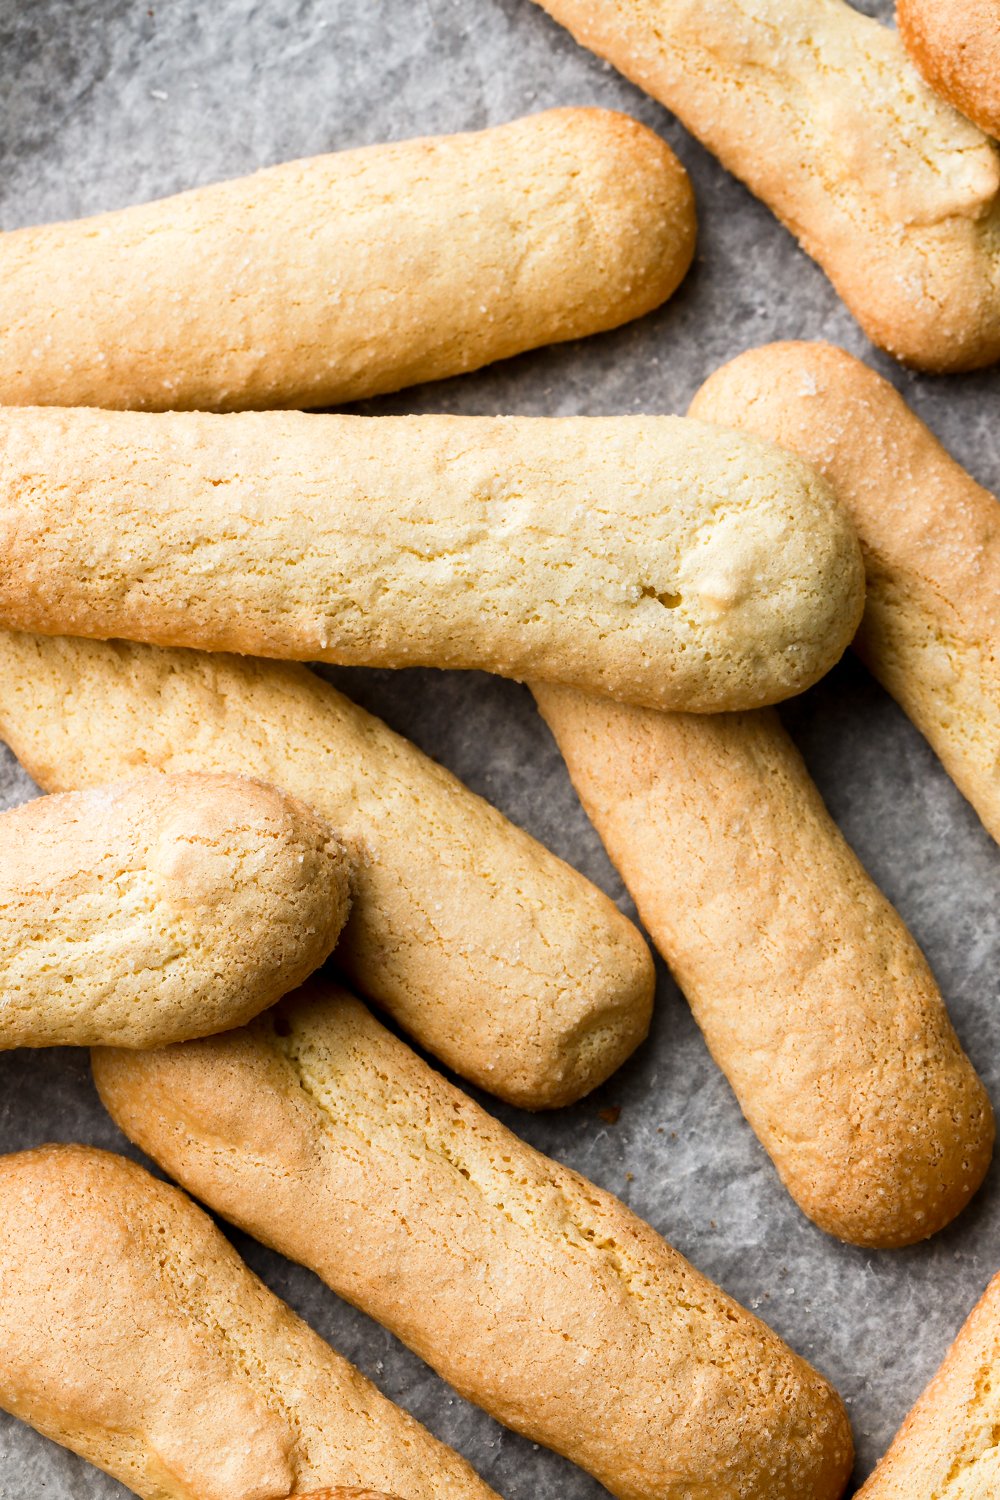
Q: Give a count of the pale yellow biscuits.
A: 11